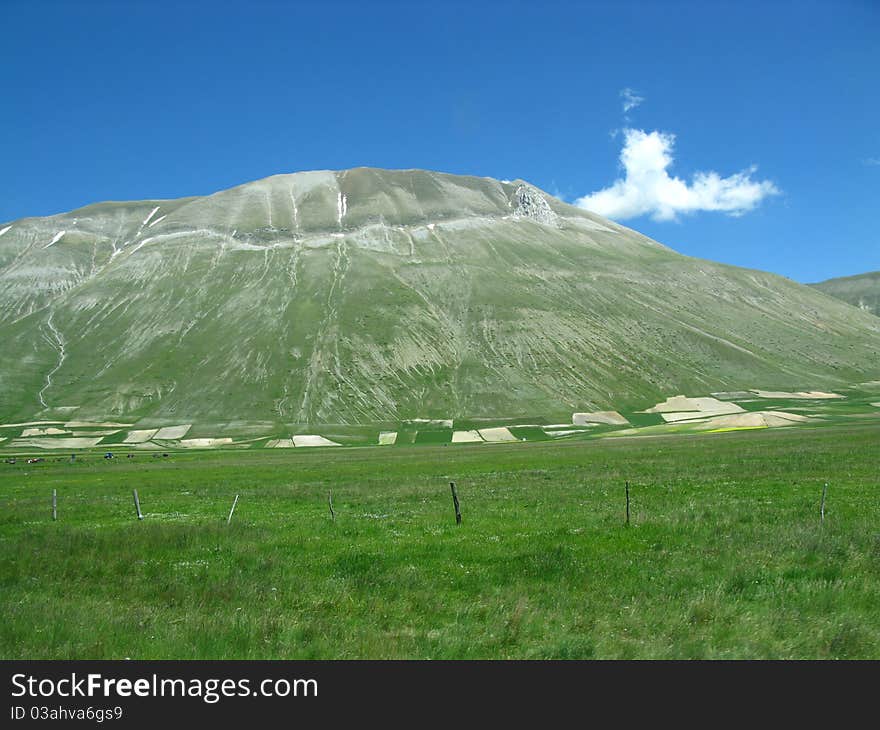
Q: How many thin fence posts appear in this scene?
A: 7